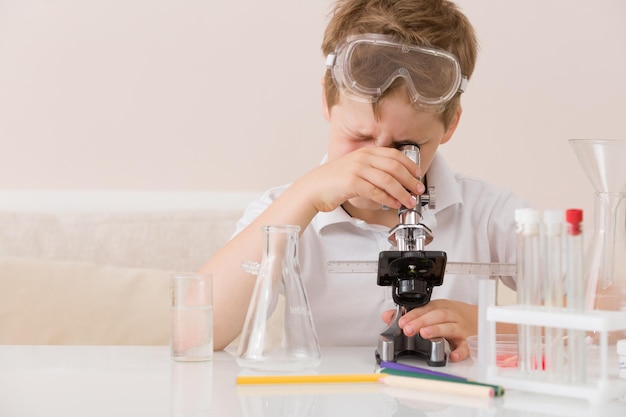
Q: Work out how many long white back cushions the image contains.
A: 1